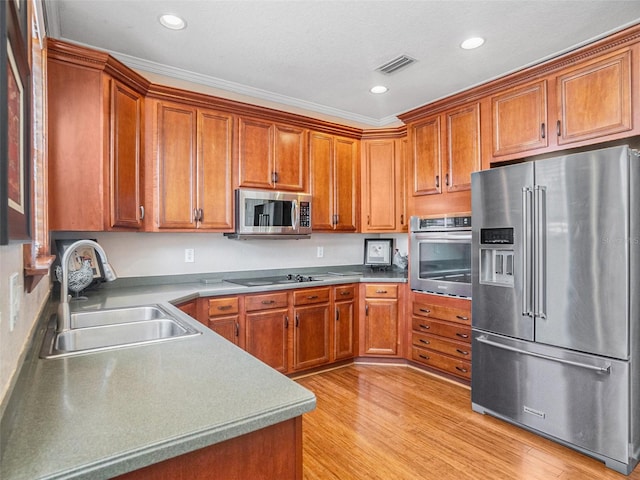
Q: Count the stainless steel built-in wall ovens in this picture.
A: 1